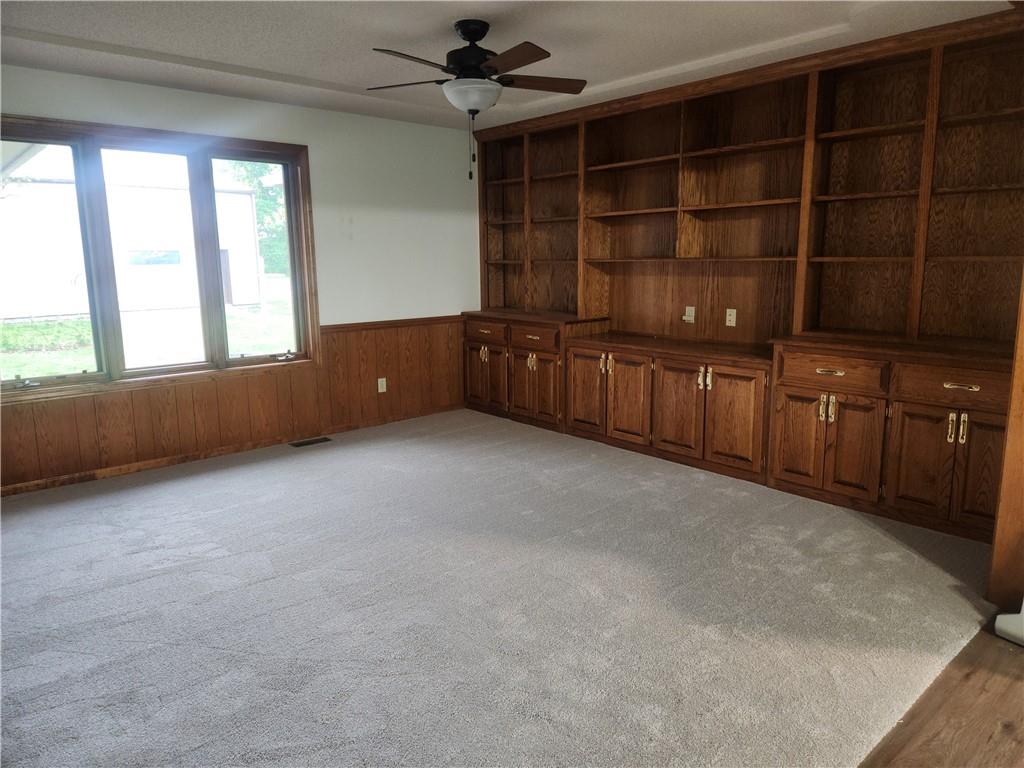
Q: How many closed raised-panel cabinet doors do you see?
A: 12